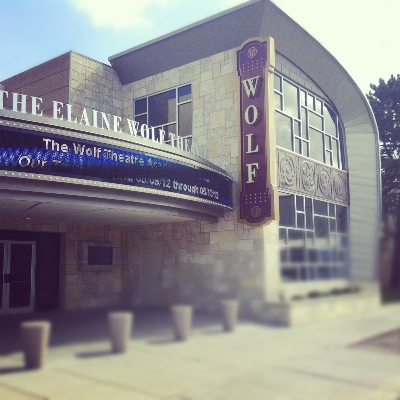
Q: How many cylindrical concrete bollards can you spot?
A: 4